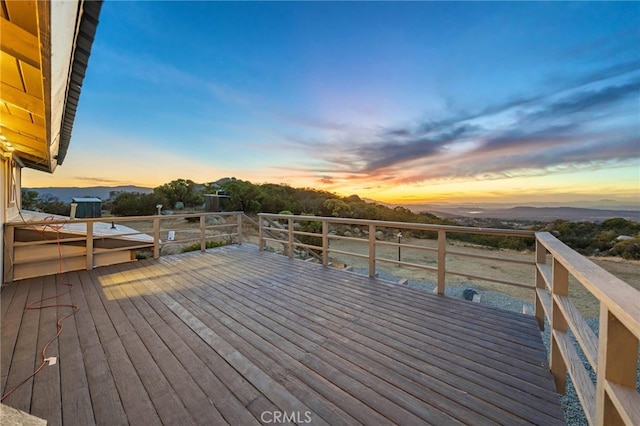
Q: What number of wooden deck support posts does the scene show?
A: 13